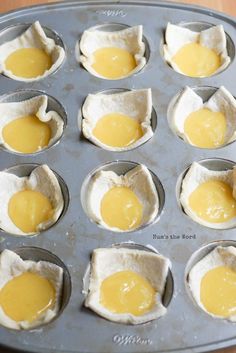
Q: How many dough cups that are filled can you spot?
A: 12